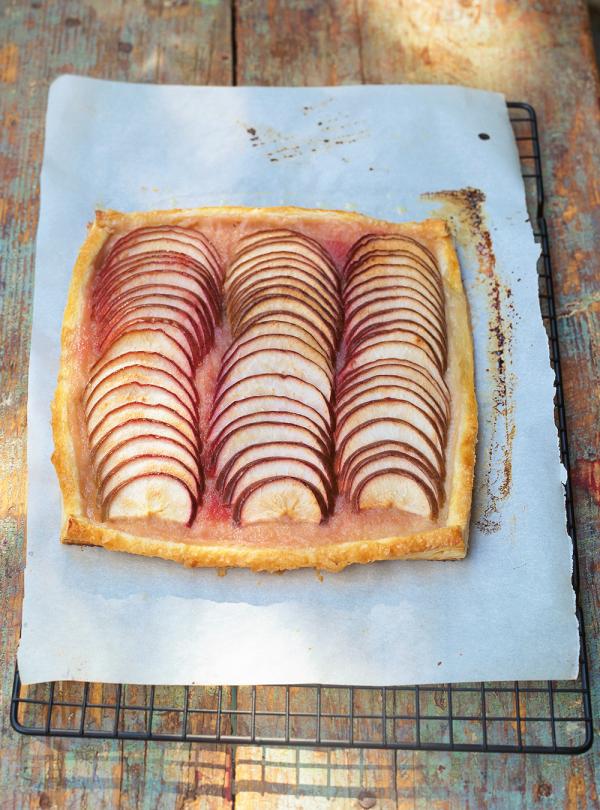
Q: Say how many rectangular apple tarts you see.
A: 1